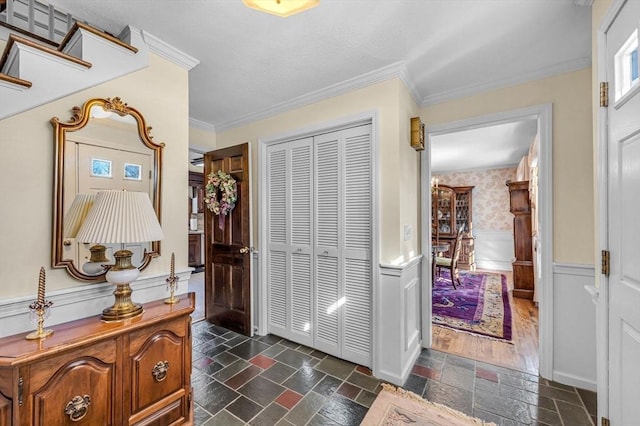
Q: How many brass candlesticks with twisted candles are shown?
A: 2